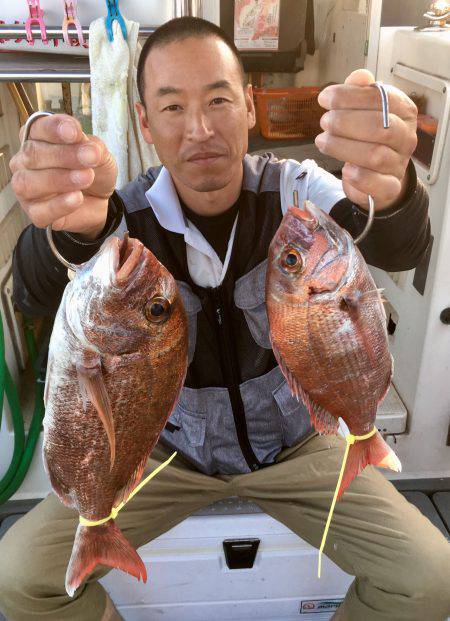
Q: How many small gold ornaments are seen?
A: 1